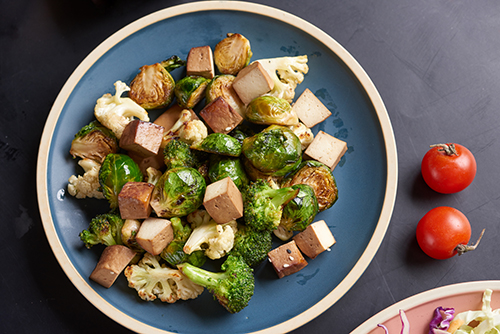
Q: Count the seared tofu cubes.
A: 12